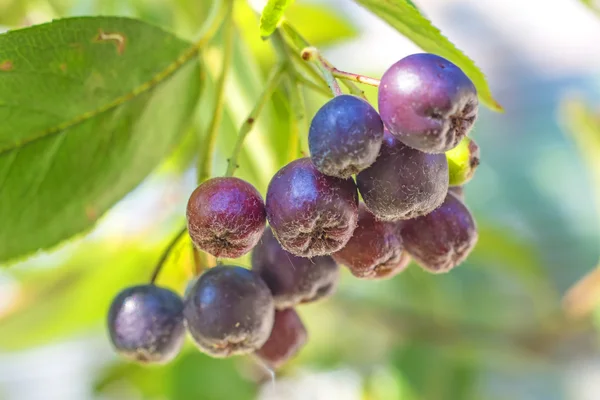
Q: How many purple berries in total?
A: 11